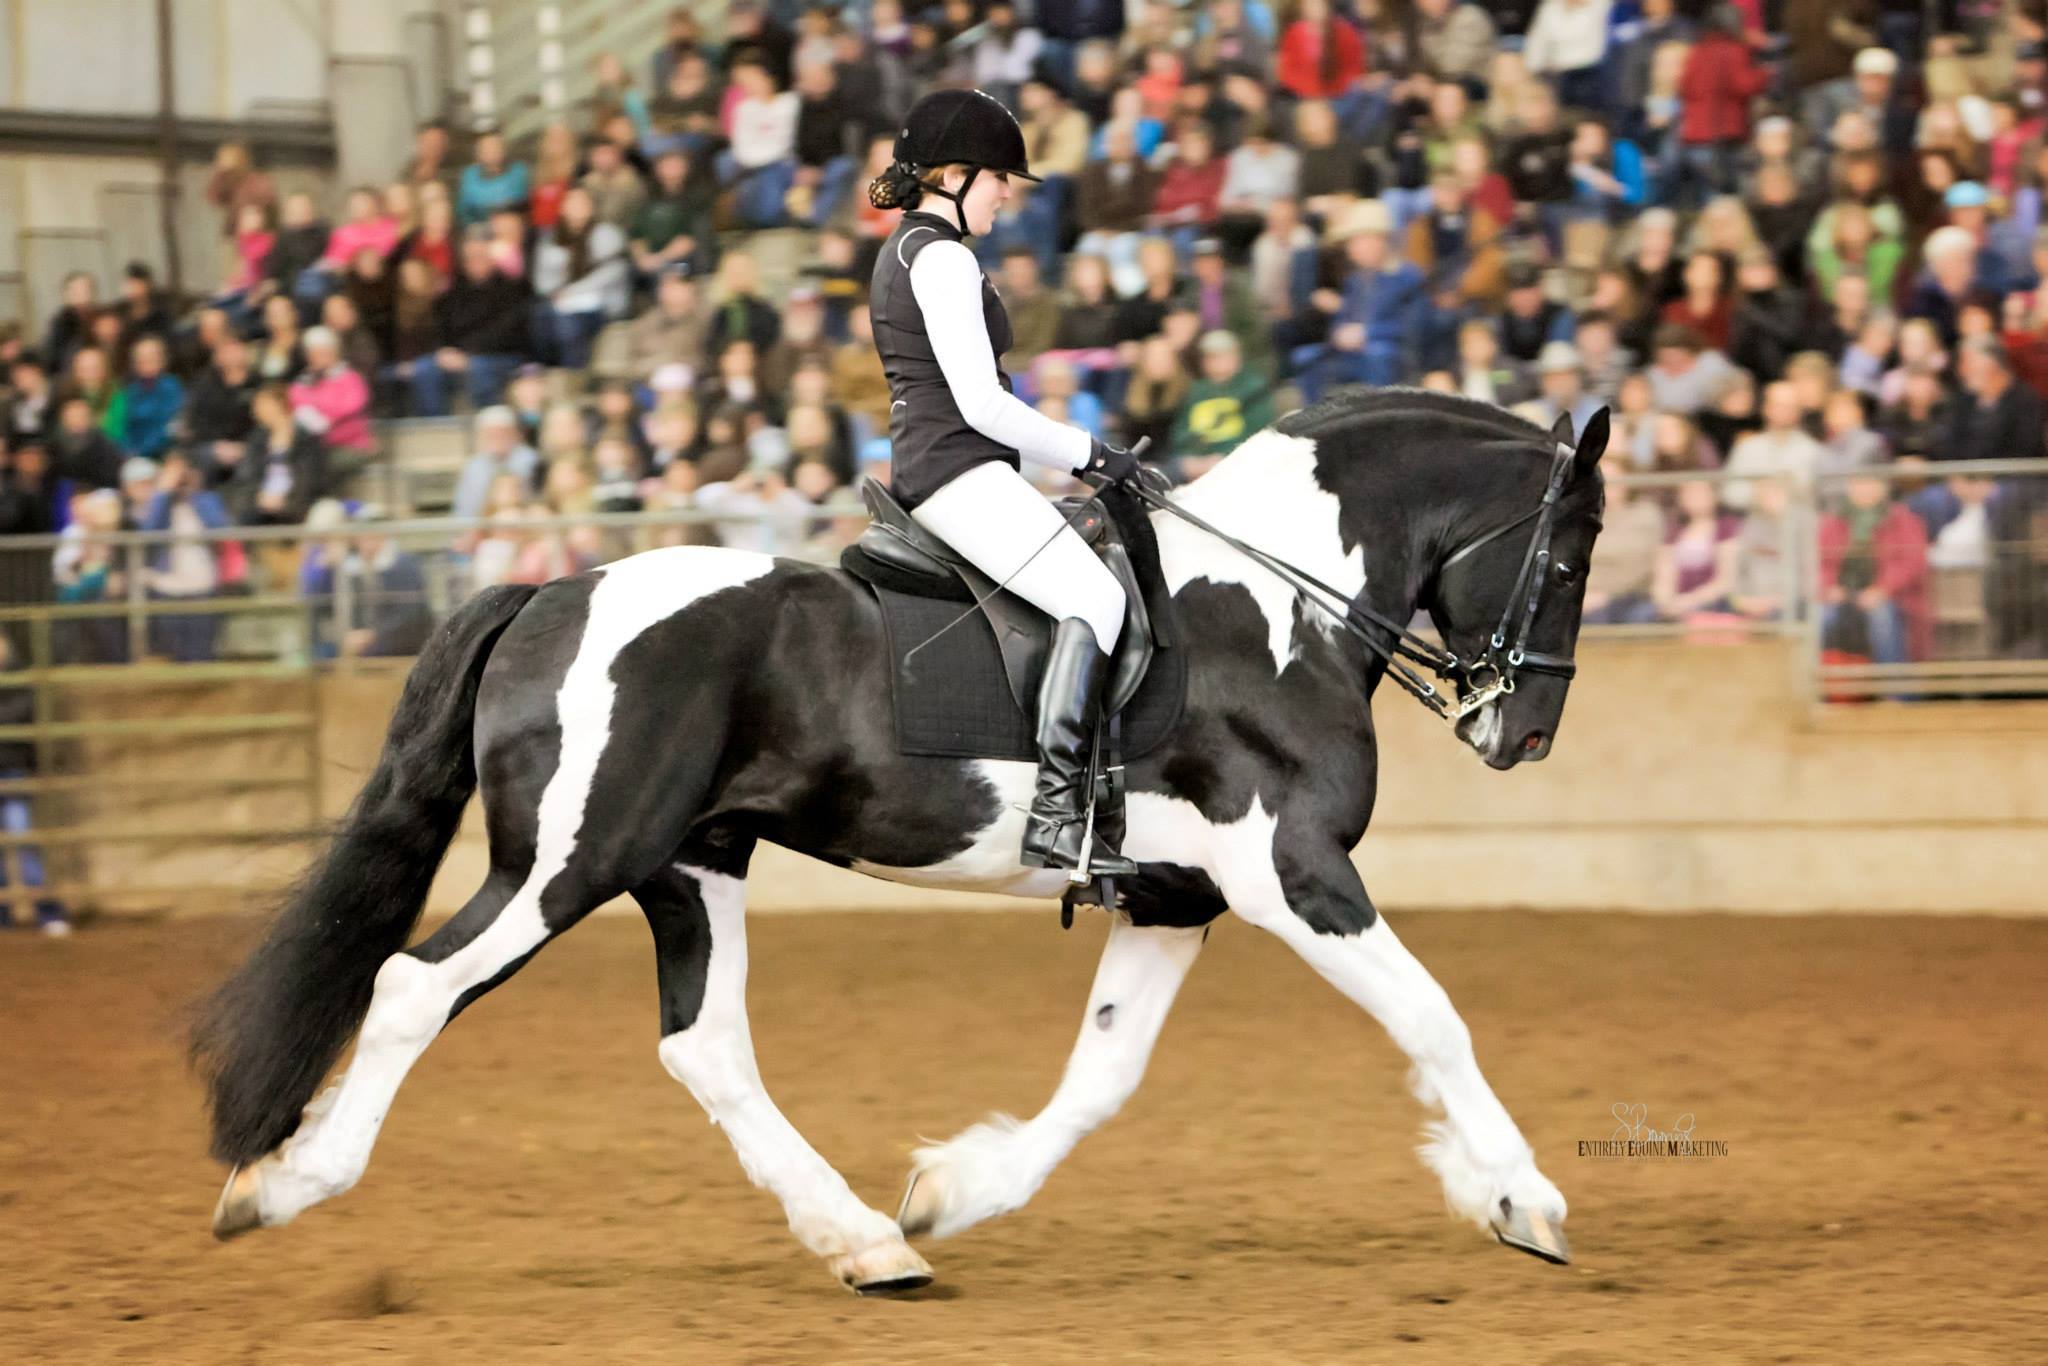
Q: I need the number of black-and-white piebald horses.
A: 1